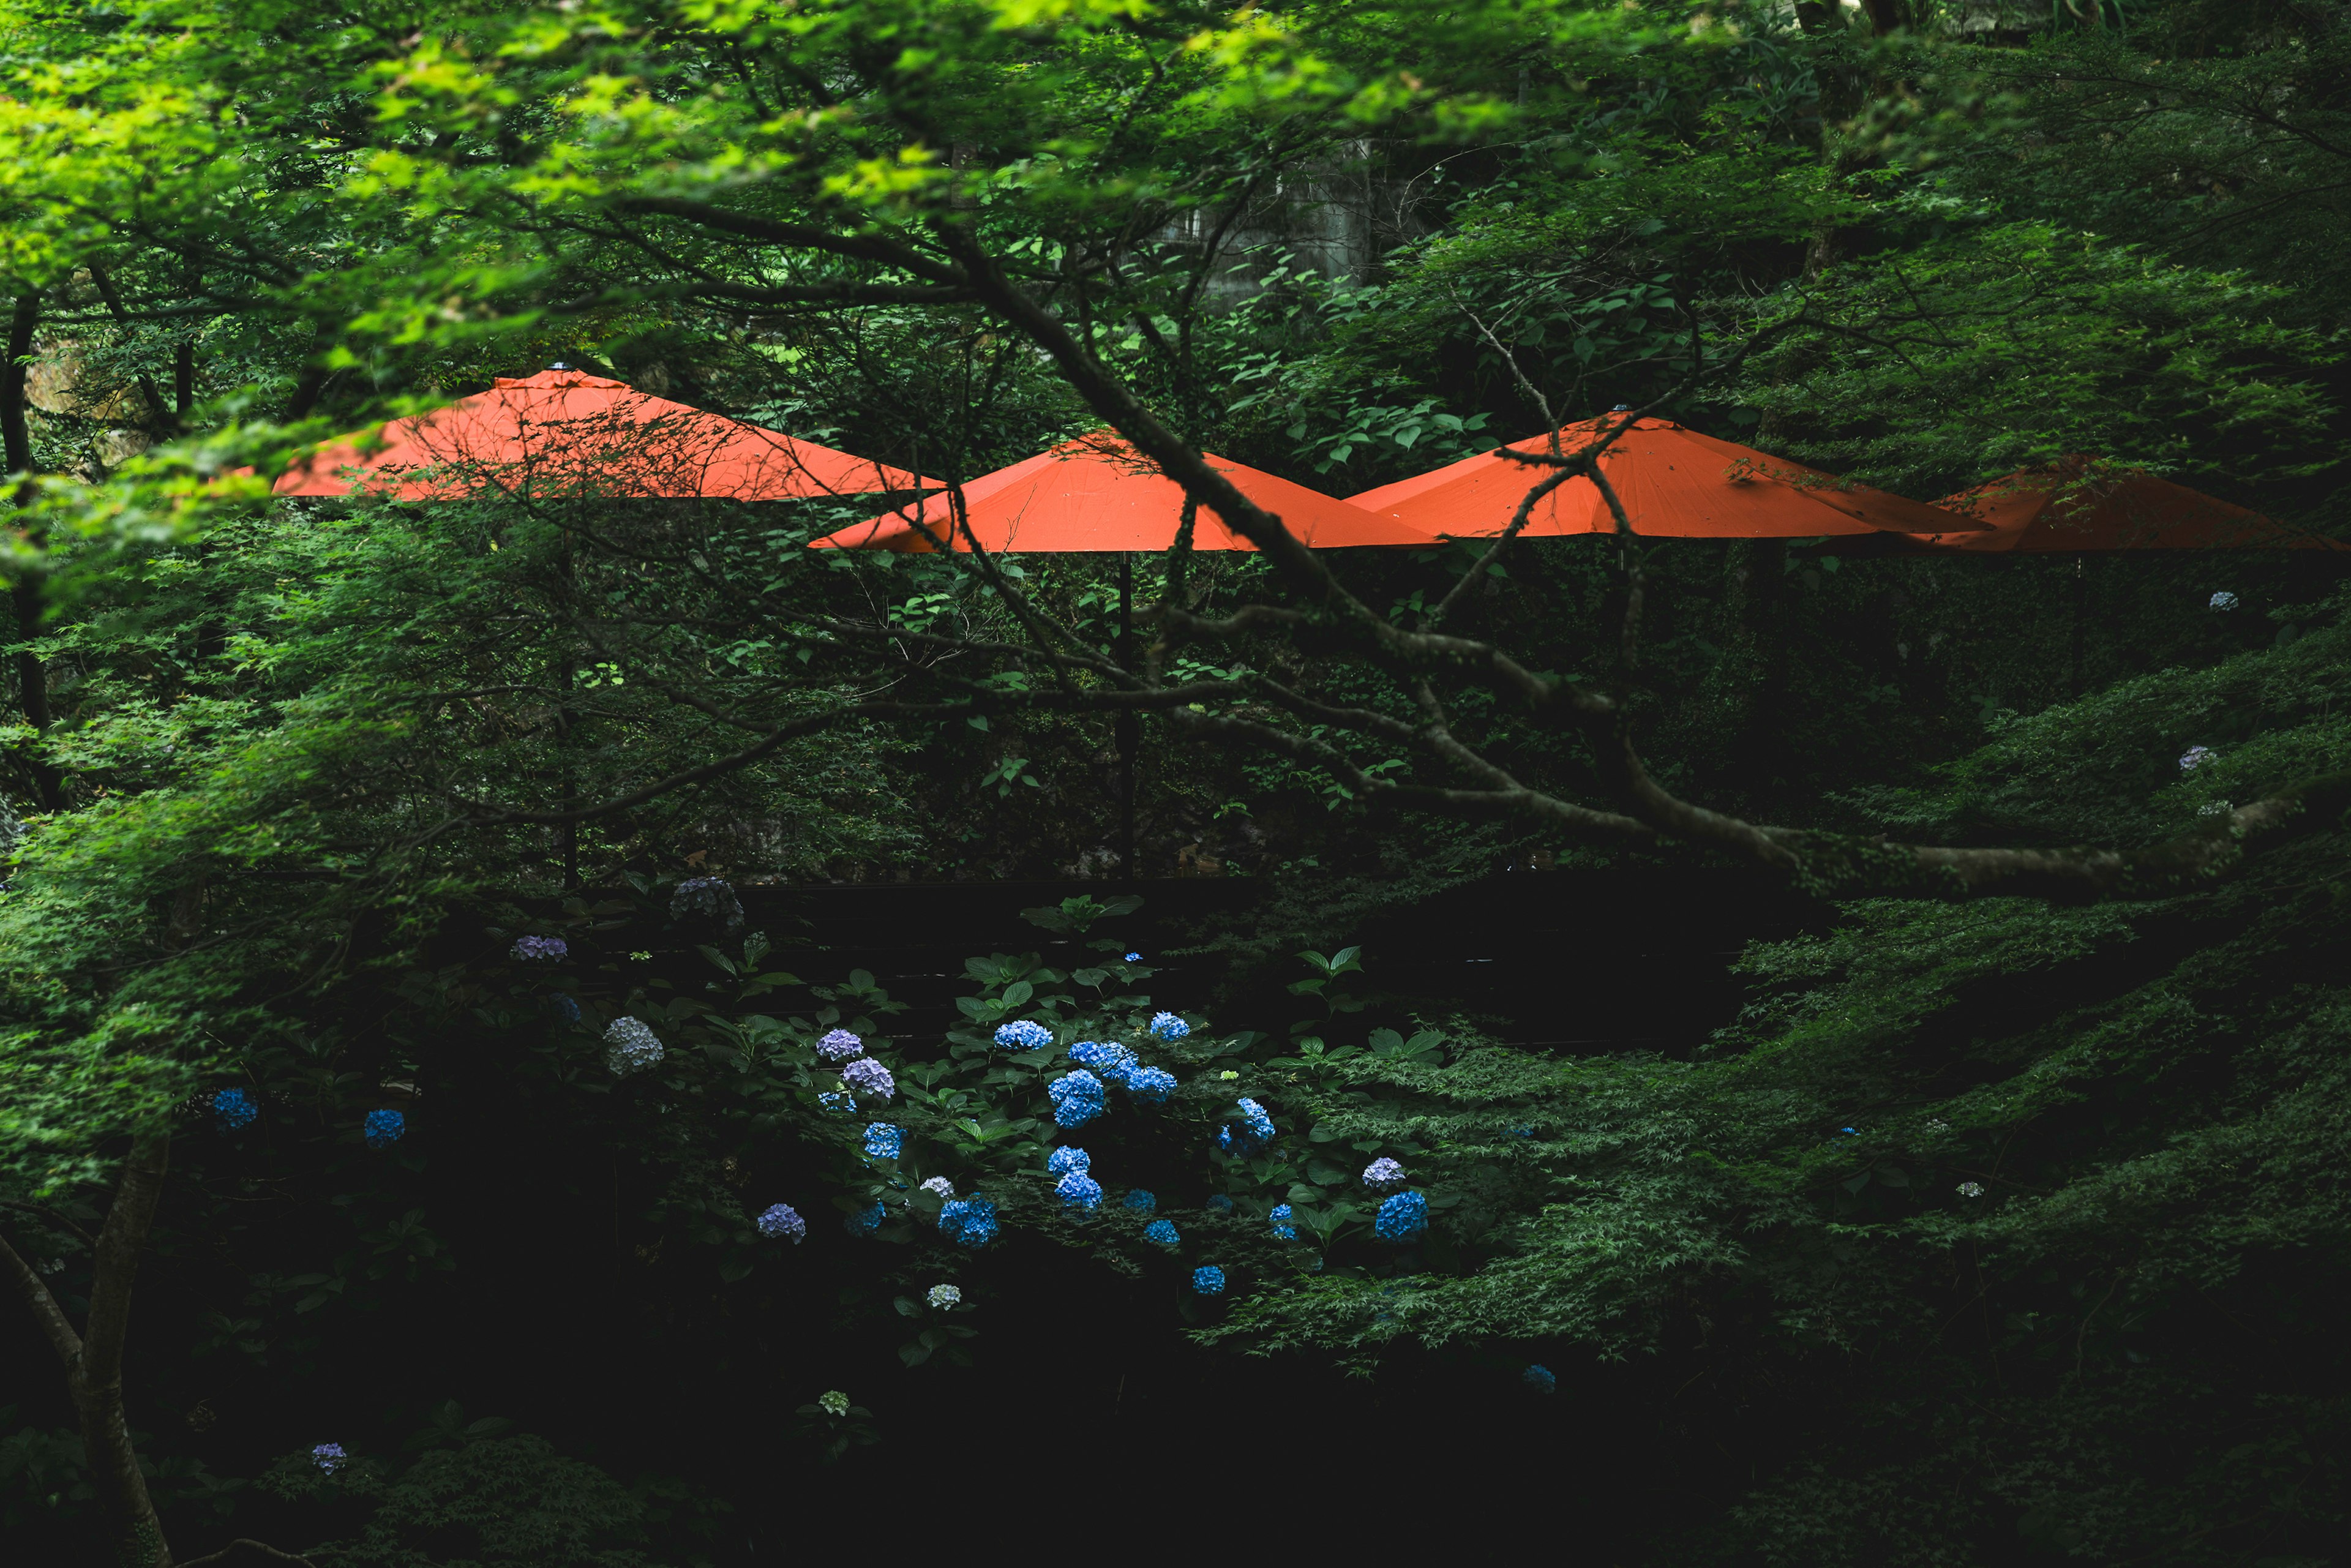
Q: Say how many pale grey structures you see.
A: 1